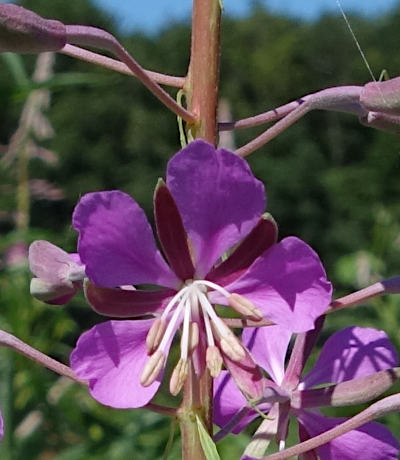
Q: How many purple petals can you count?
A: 8